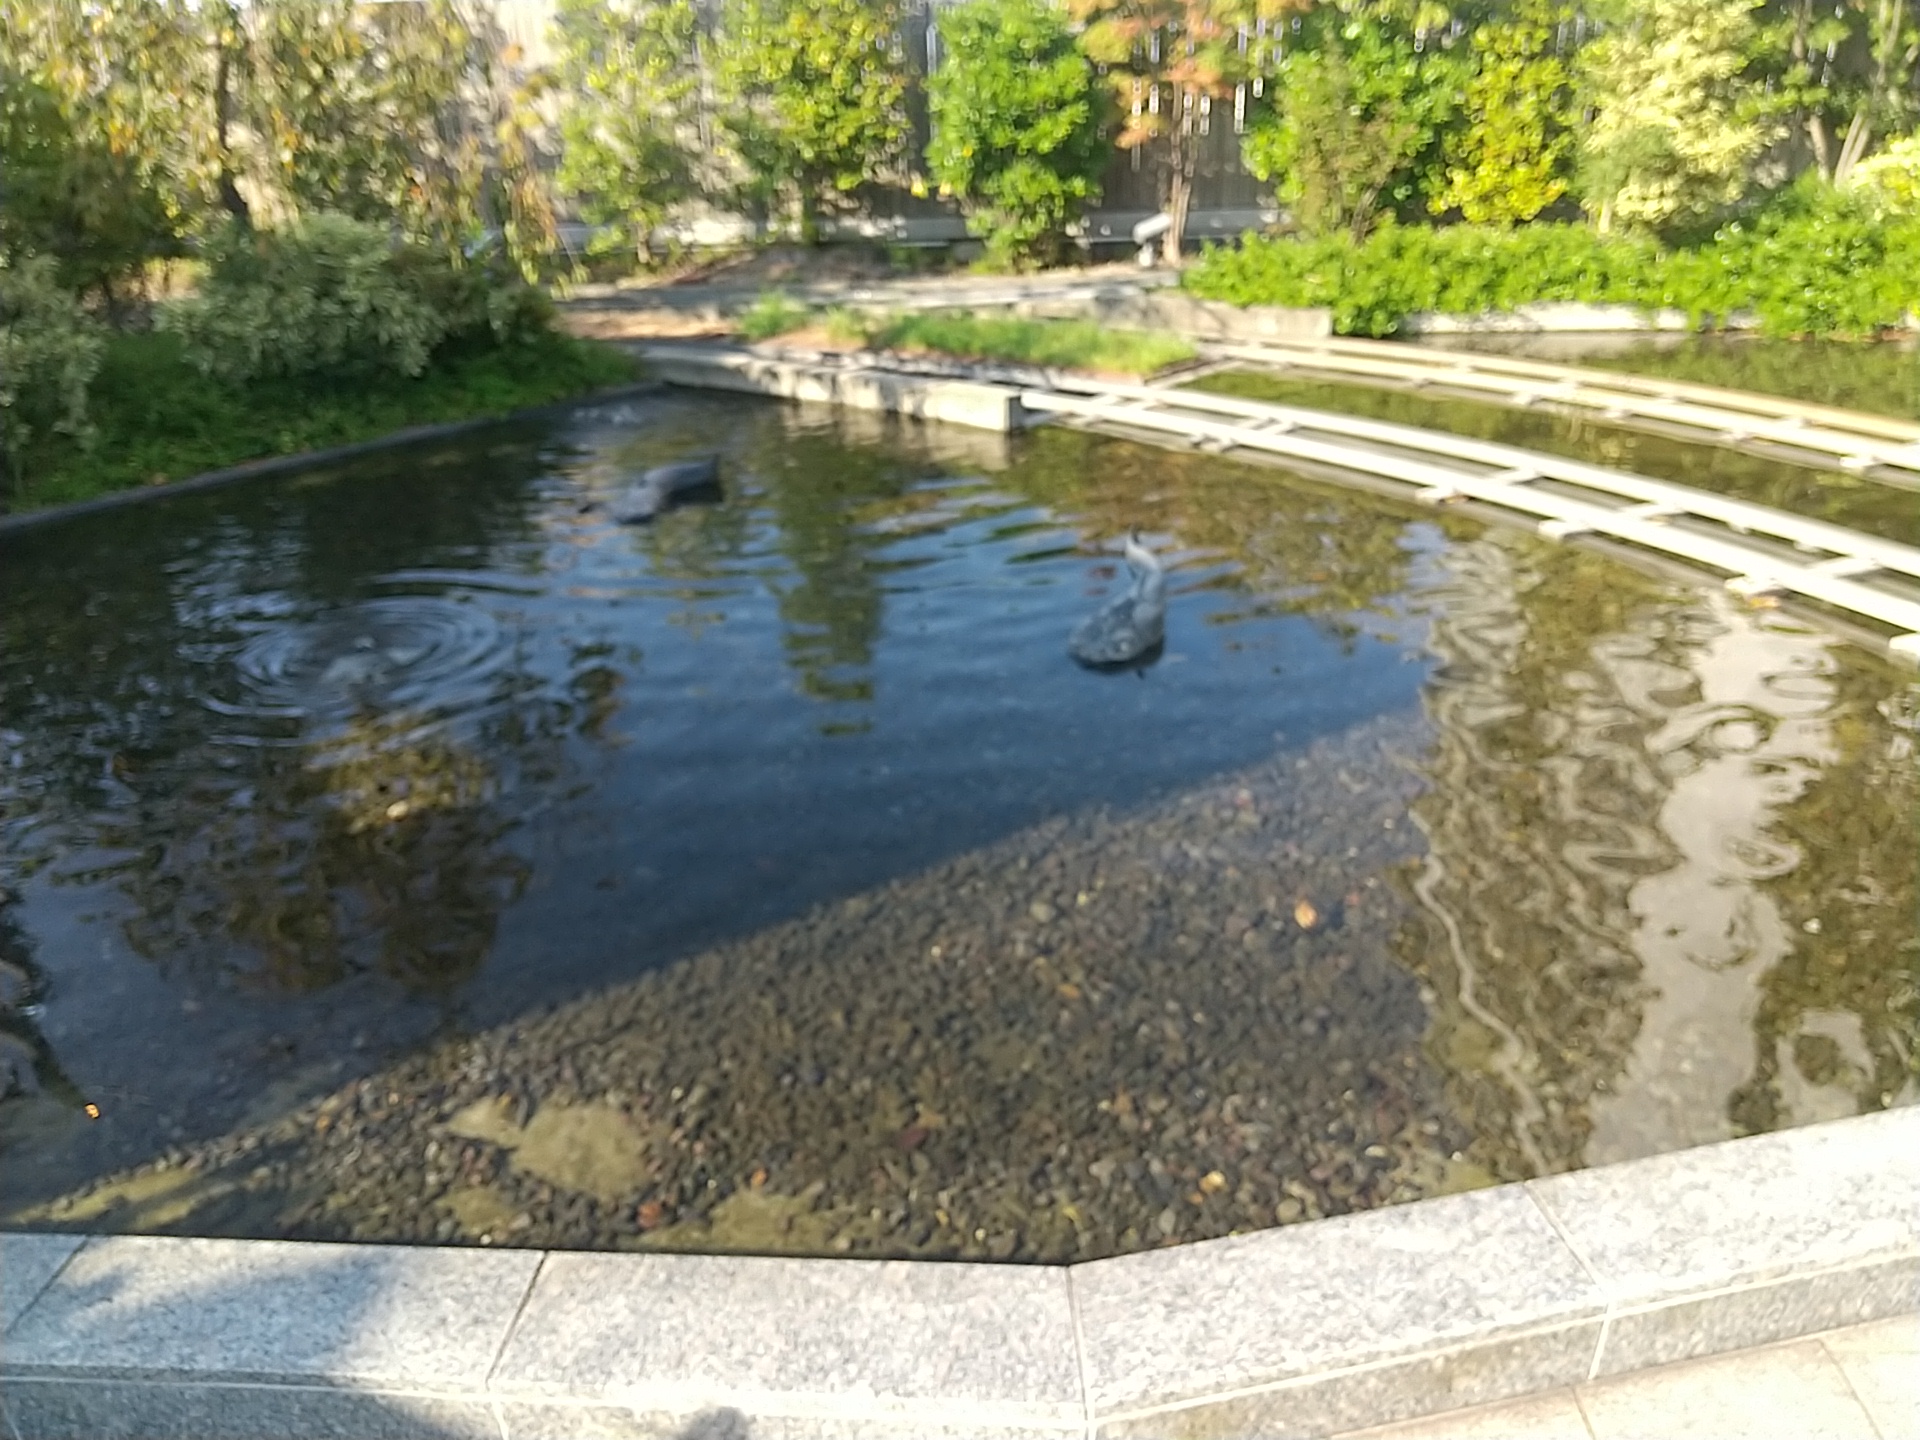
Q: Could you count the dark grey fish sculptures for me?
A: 2